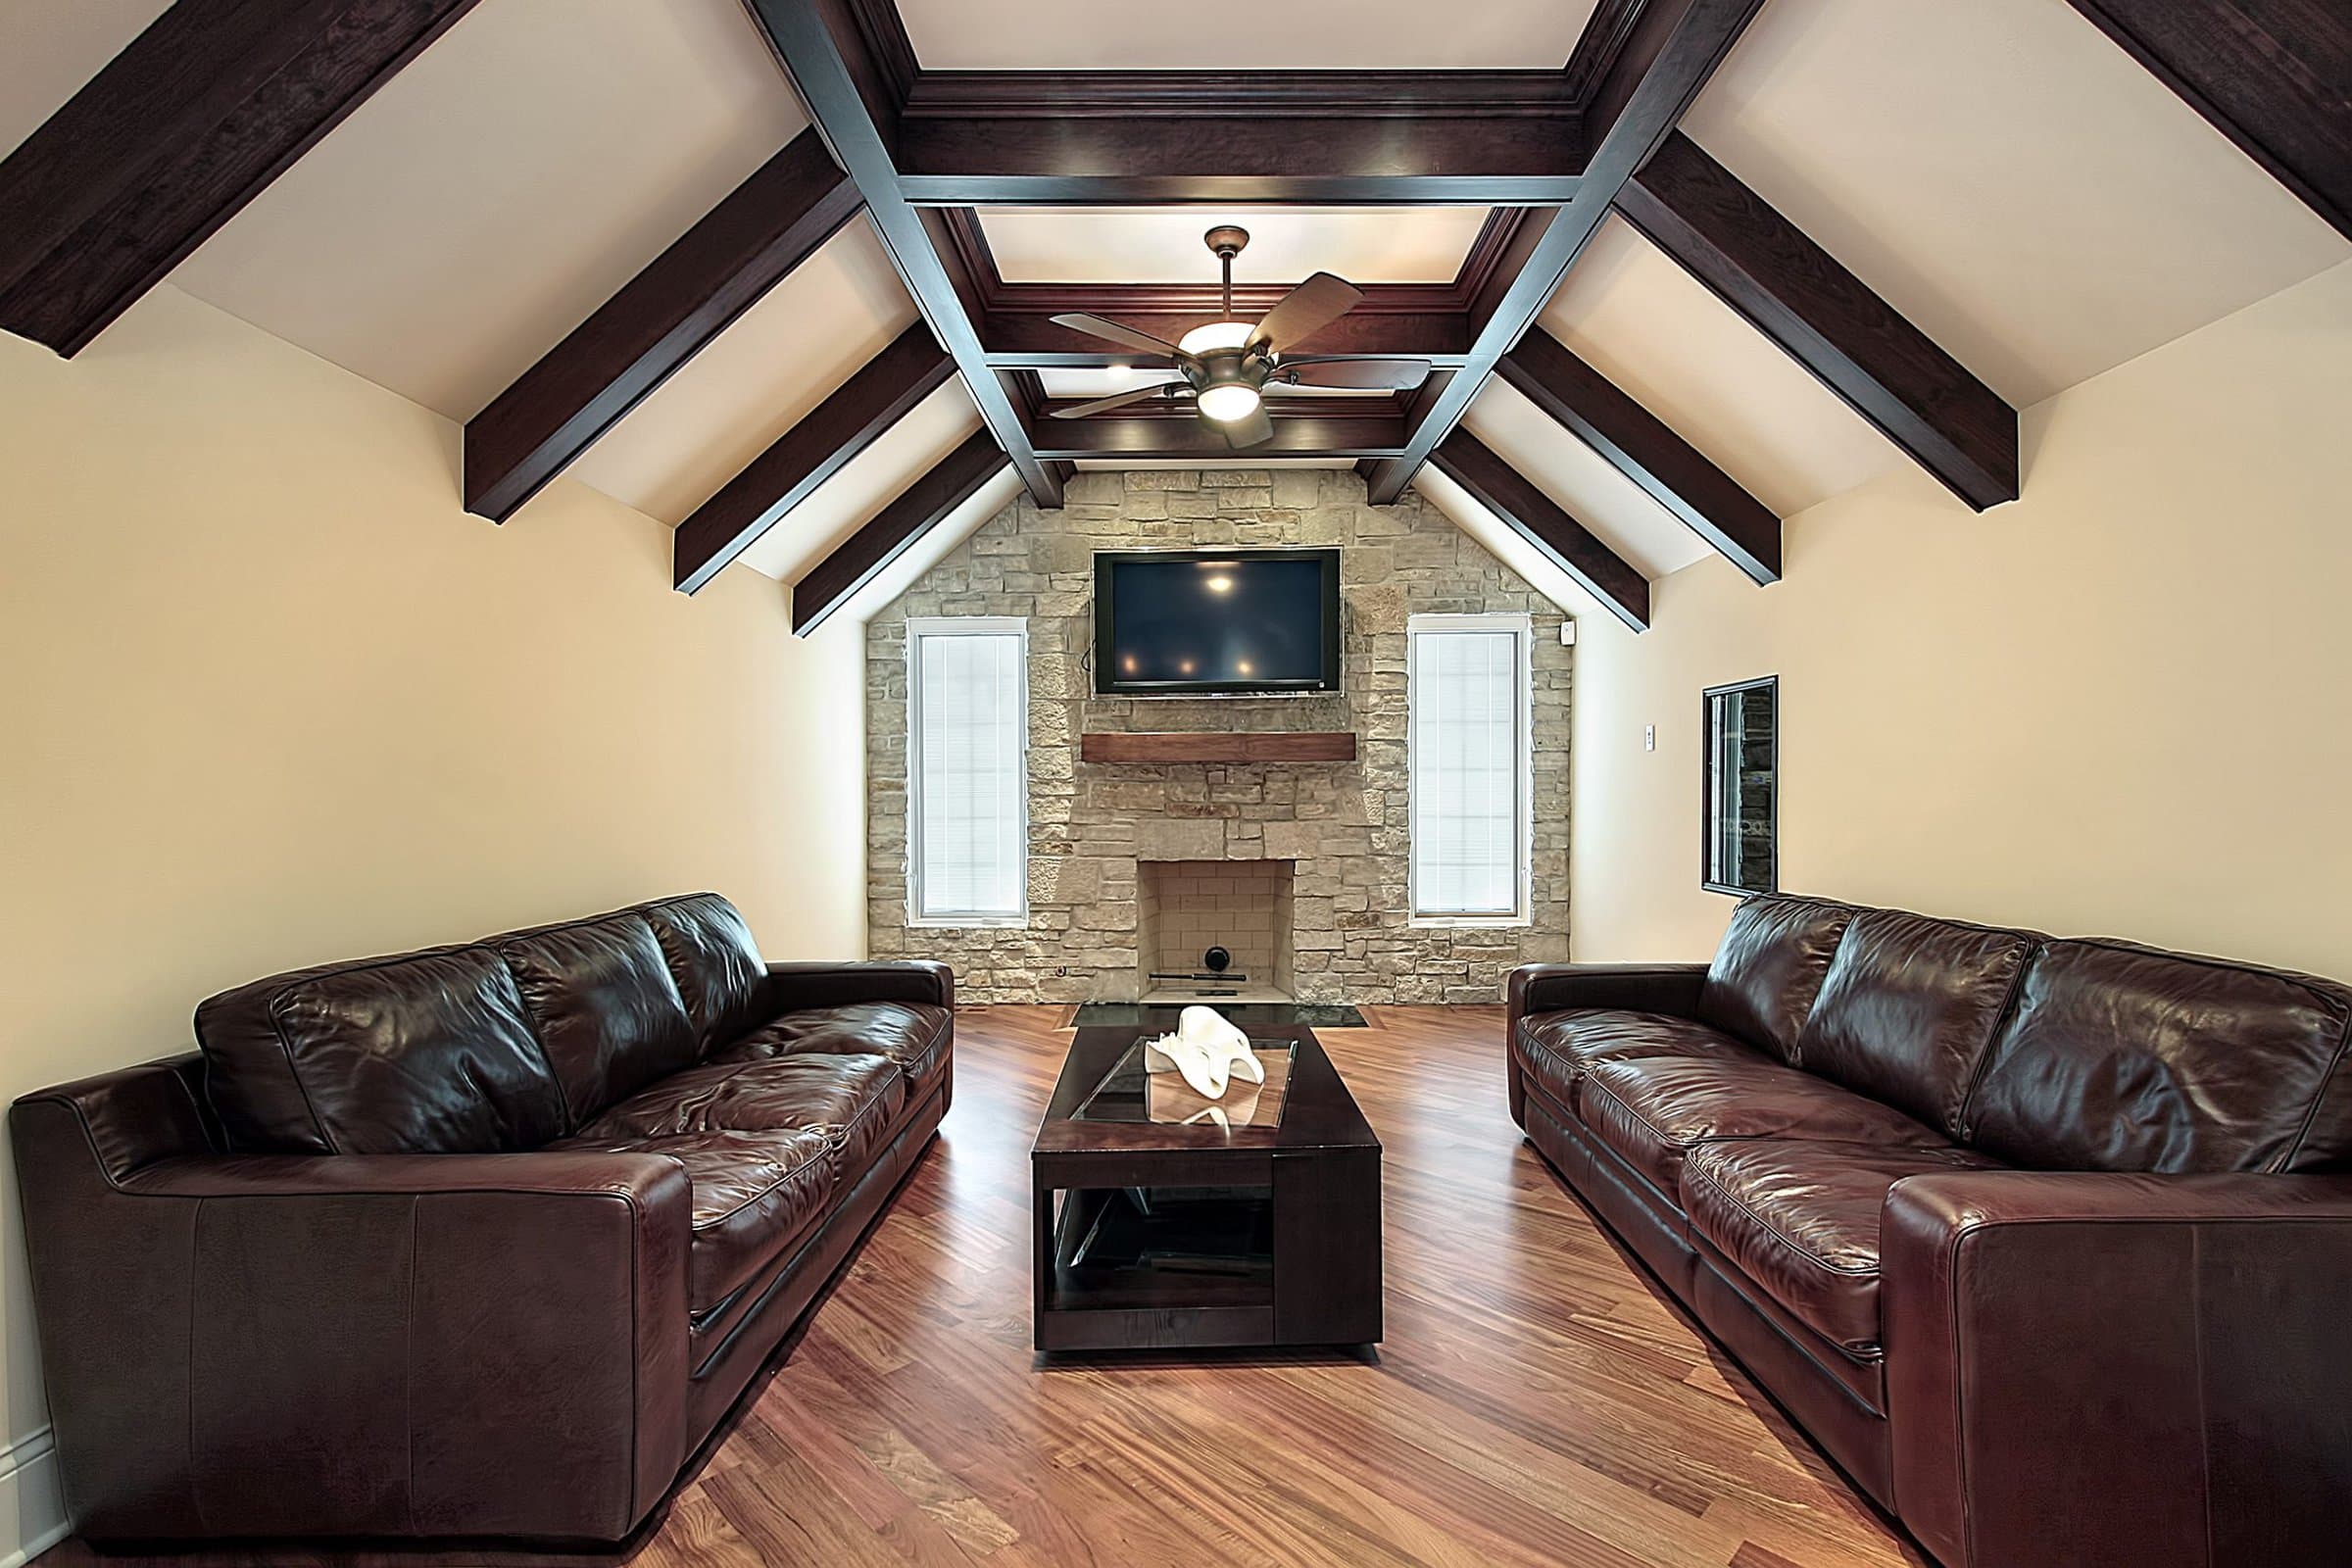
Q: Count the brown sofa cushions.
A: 12